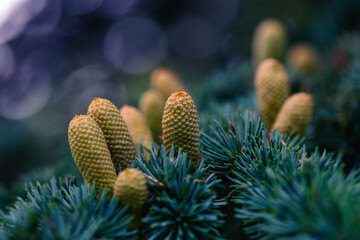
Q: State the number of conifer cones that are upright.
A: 11